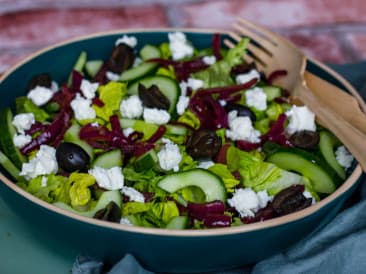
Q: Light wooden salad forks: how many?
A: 1